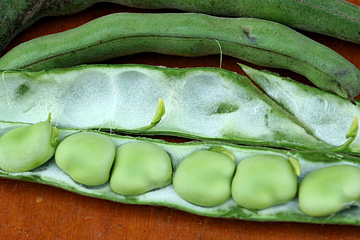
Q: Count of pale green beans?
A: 6